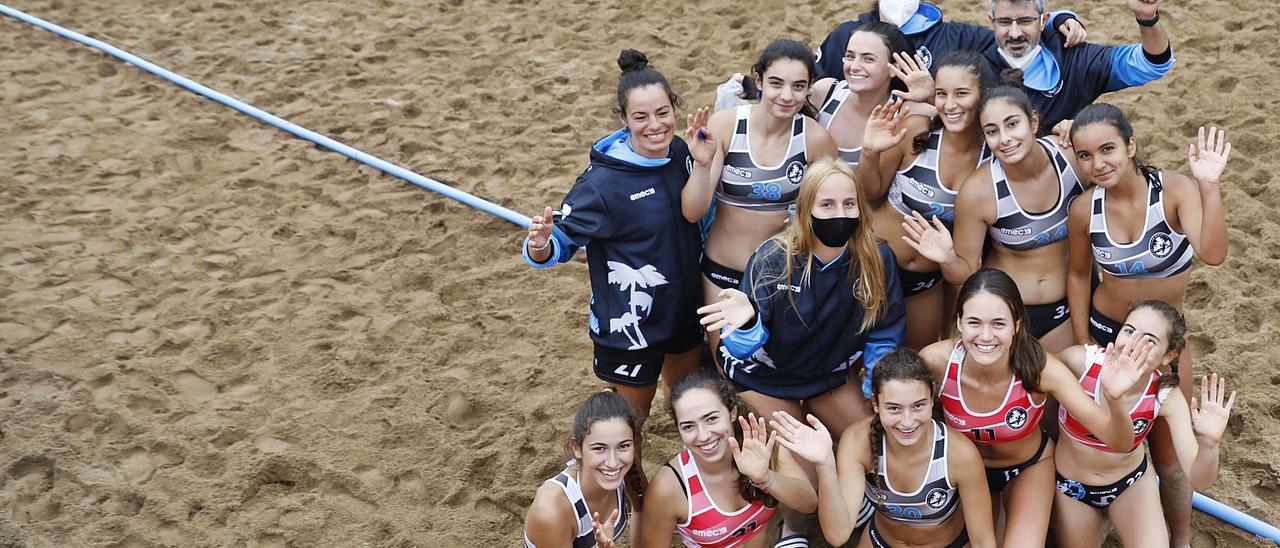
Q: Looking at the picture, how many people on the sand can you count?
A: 14